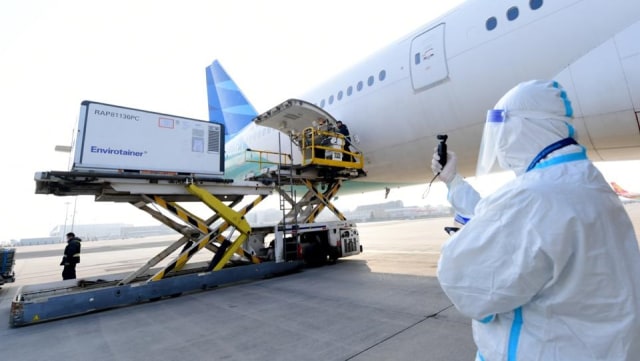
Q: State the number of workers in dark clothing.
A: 2